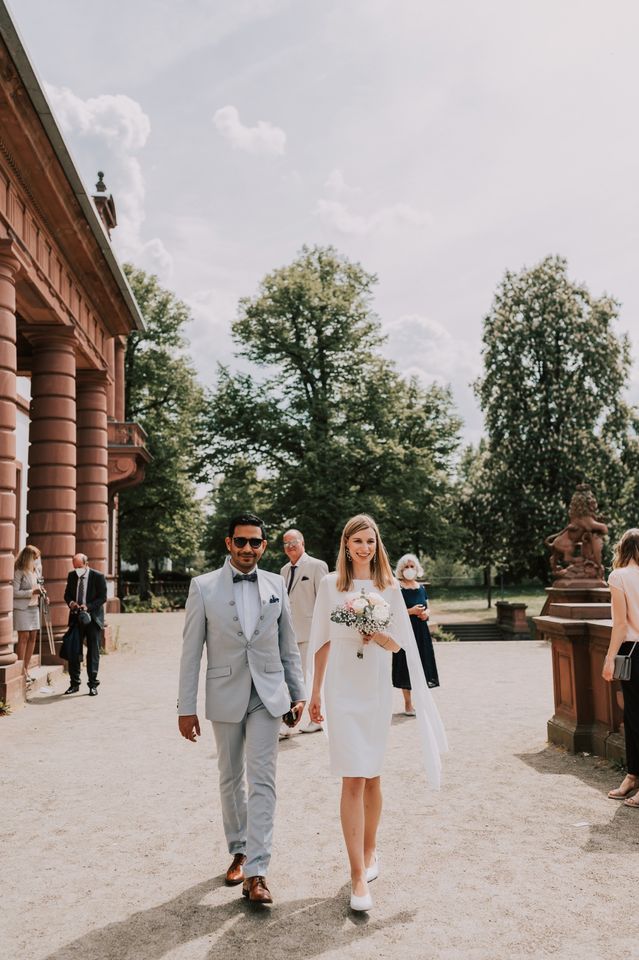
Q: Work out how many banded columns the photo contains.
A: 3